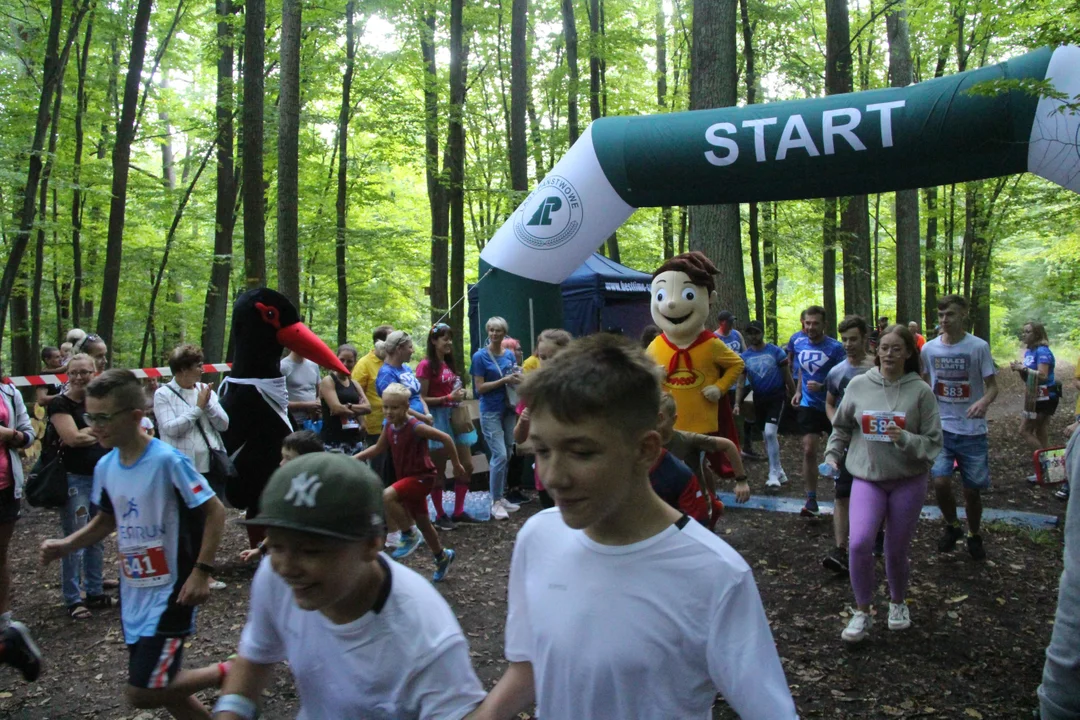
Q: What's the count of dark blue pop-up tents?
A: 1